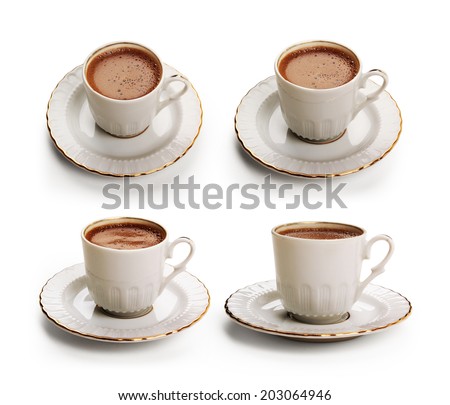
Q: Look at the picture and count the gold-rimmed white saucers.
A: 4